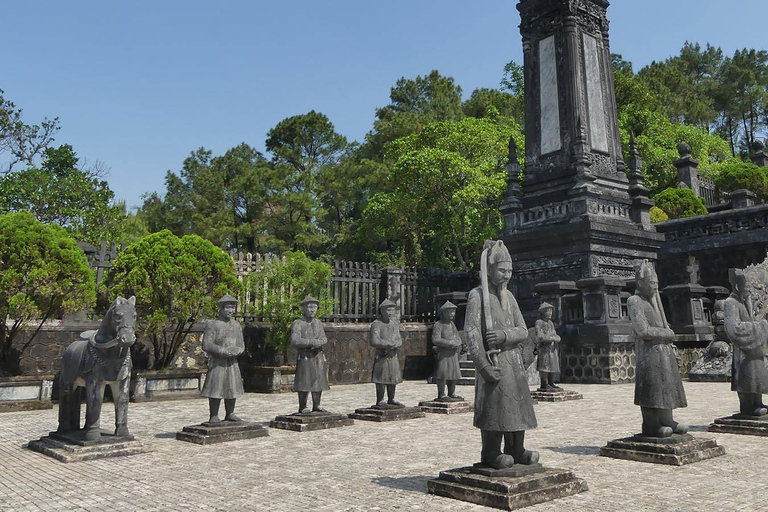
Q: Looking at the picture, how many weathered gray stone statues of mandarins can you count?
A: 8